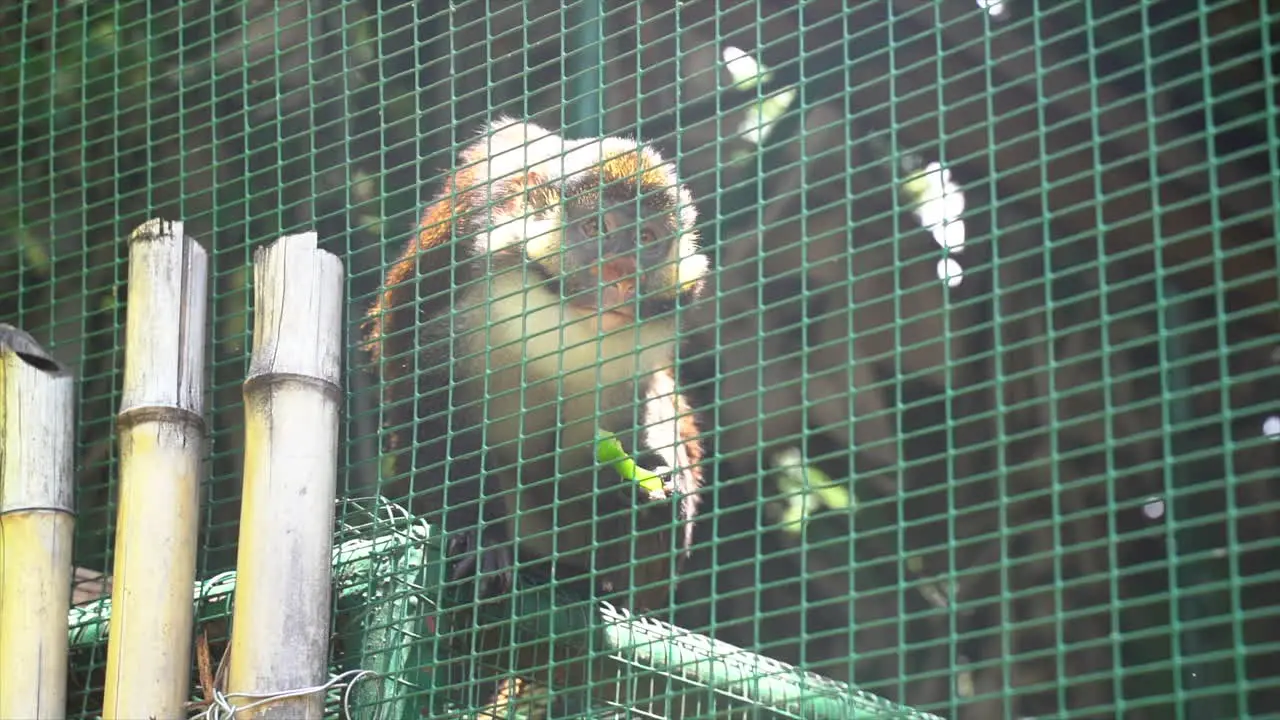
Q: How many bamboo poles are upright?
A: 3